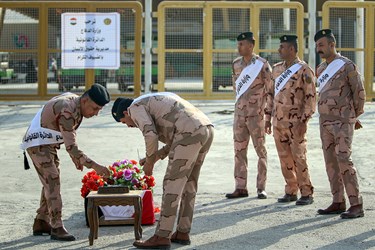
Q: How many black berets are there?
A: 5